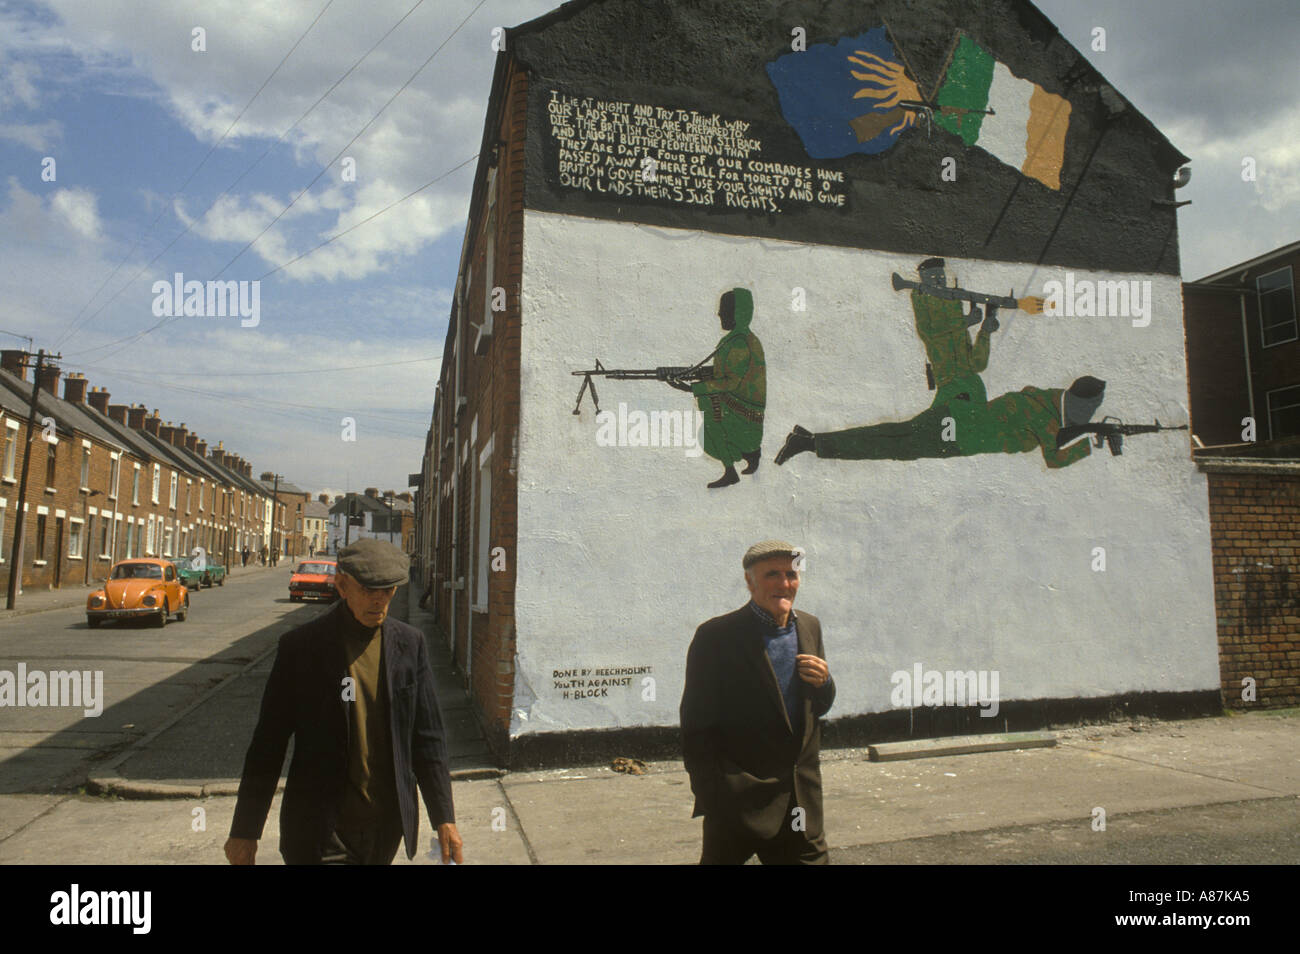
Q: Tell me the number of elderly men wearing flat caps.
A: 2